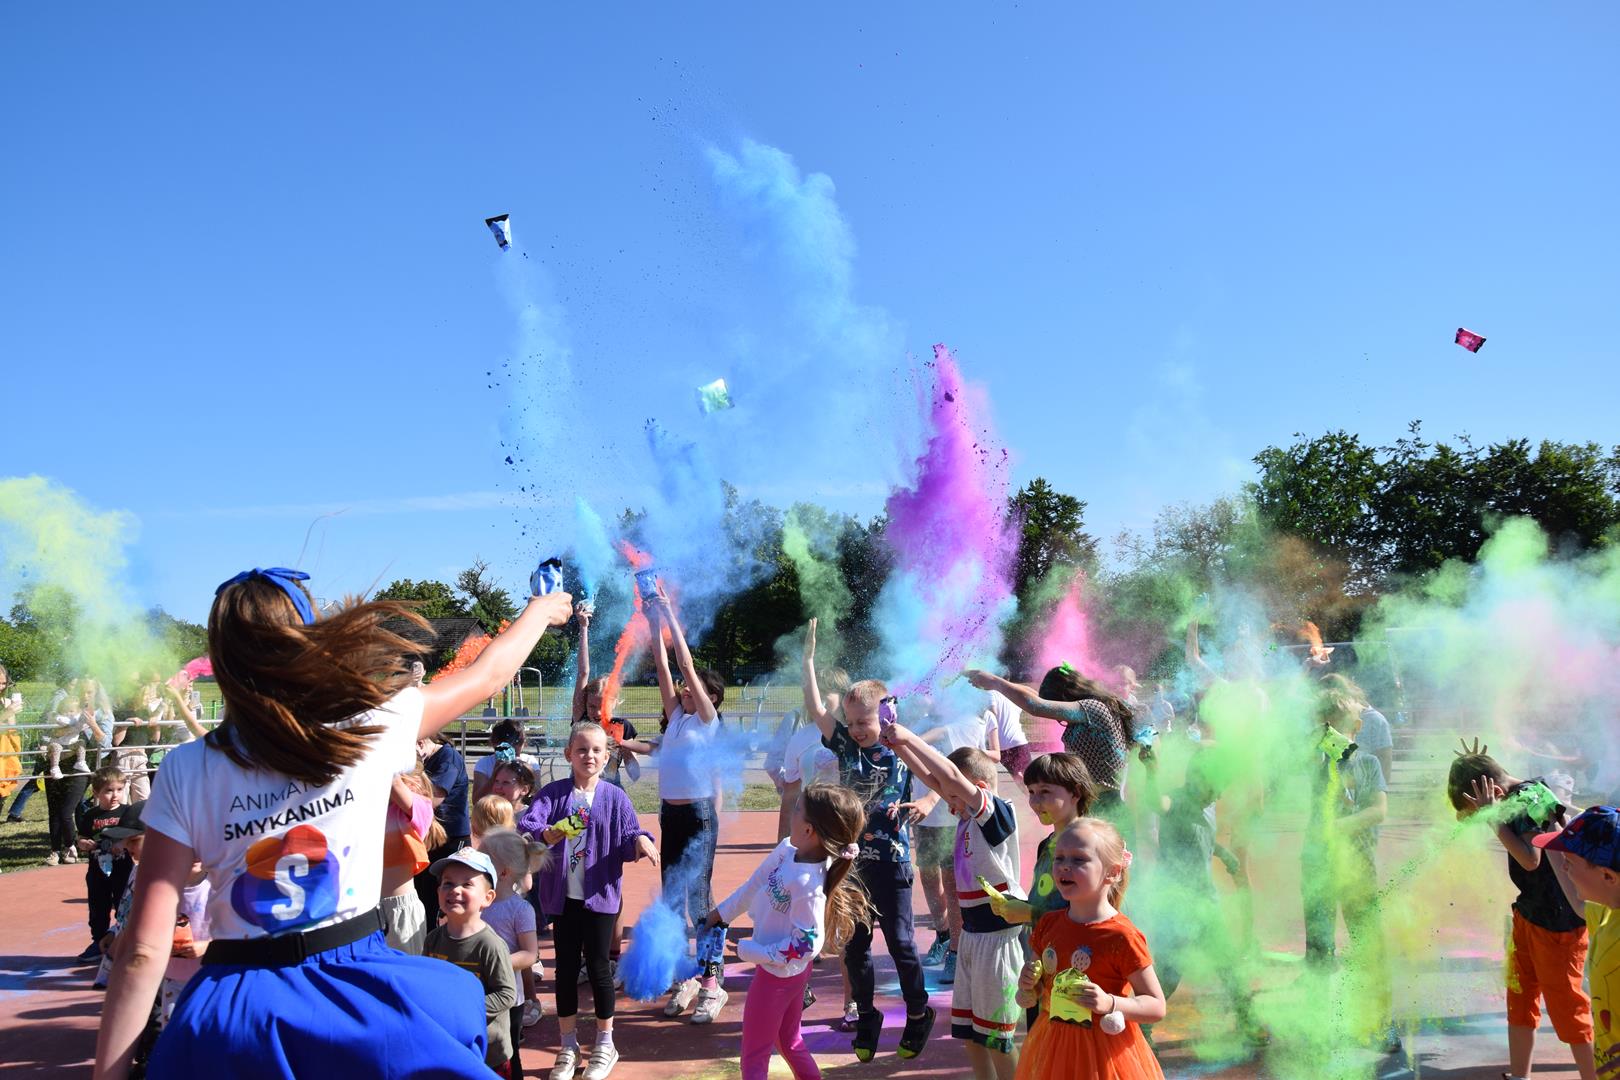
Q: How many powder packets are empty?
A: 3